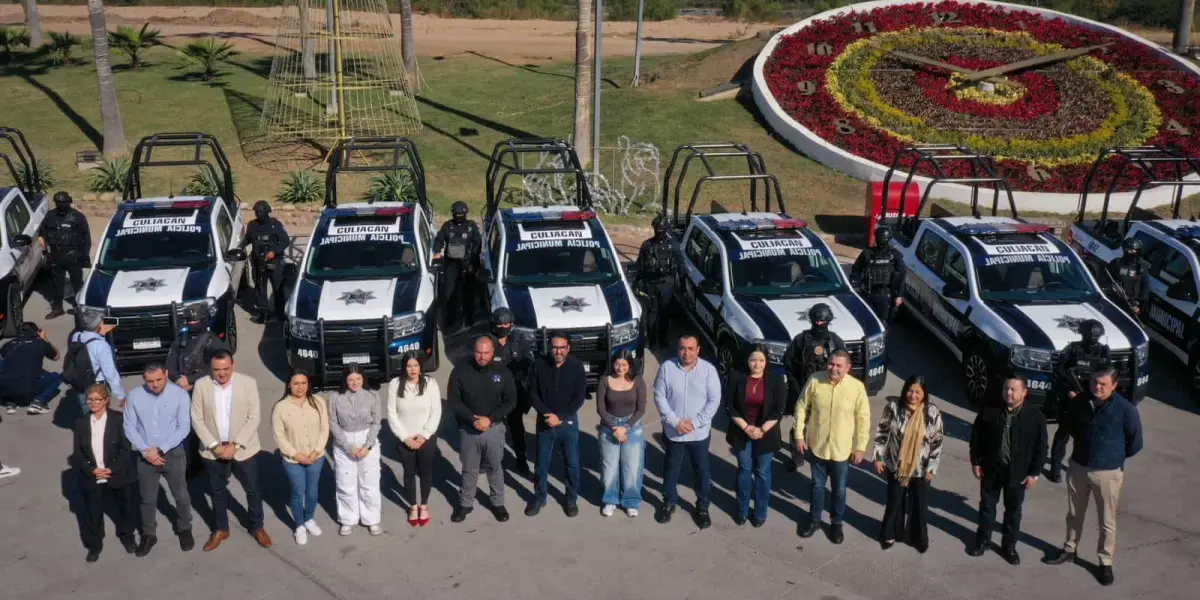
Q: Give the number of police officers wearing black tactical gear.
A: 10